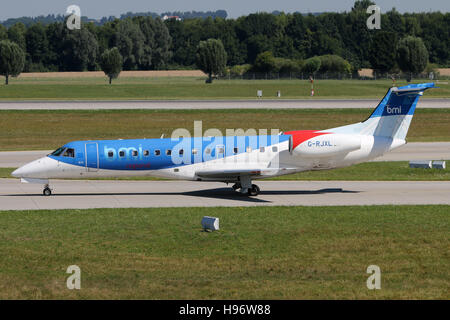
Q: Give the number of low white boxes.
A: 3